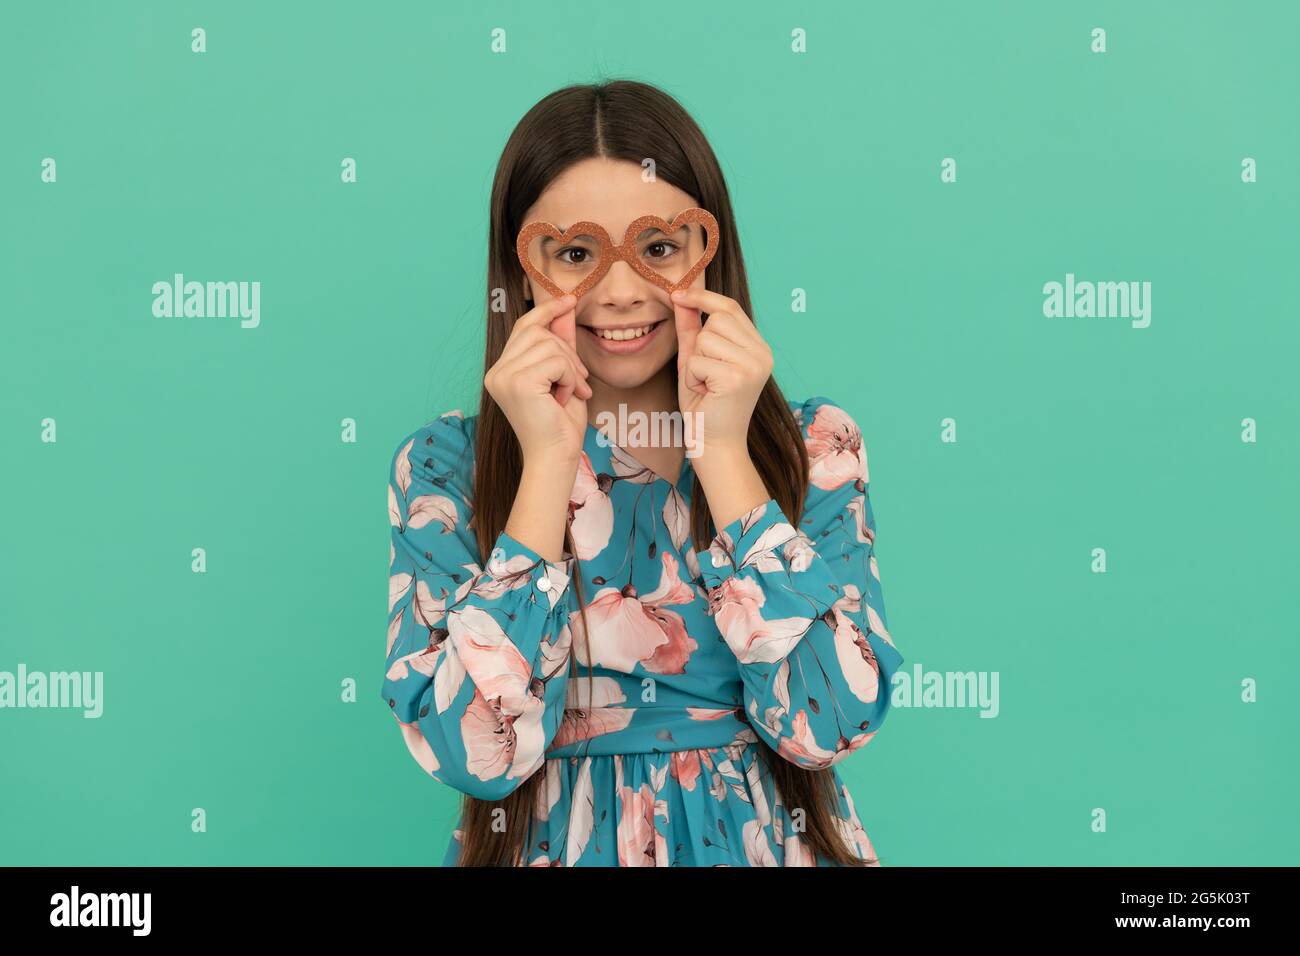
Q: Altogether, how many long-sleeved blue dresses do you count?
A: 1